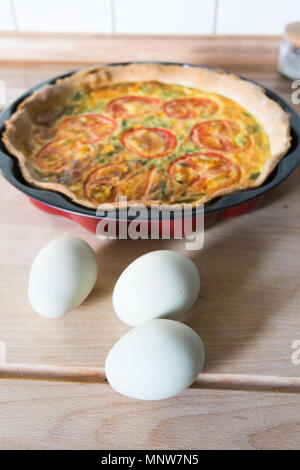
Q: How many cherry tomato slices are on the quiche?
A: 8